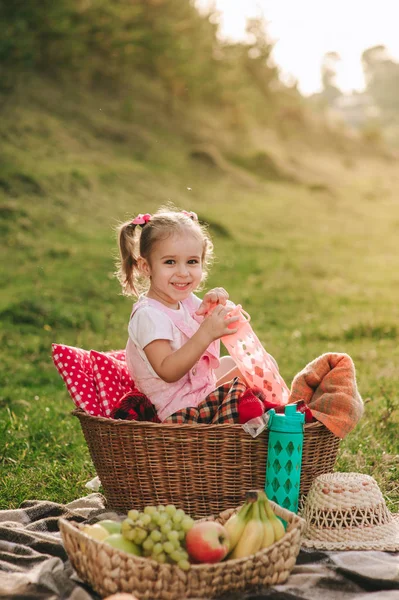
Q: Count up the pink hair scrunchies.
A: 2